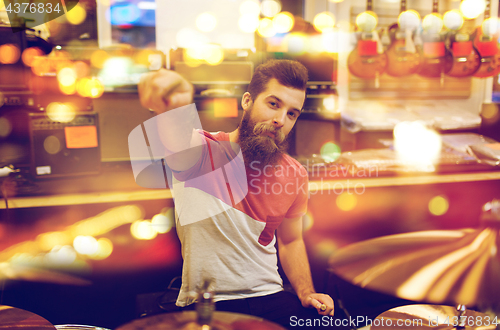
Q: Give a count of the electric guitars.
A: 5